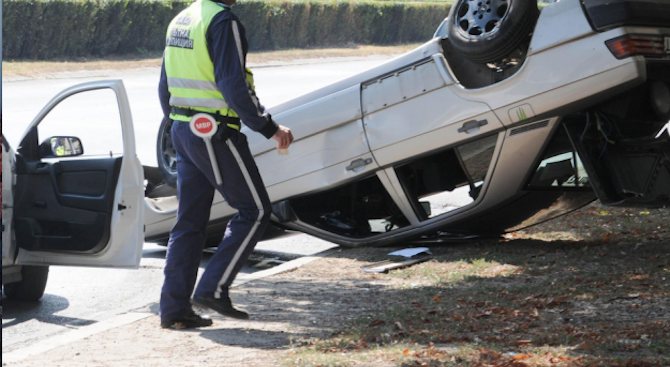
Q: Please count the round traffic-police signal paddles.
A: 1